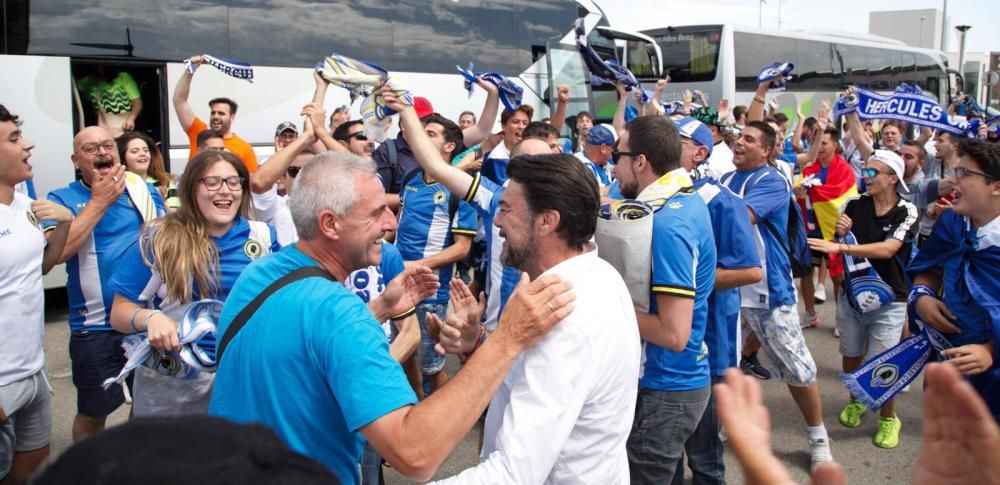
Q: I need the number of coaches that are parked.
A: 2